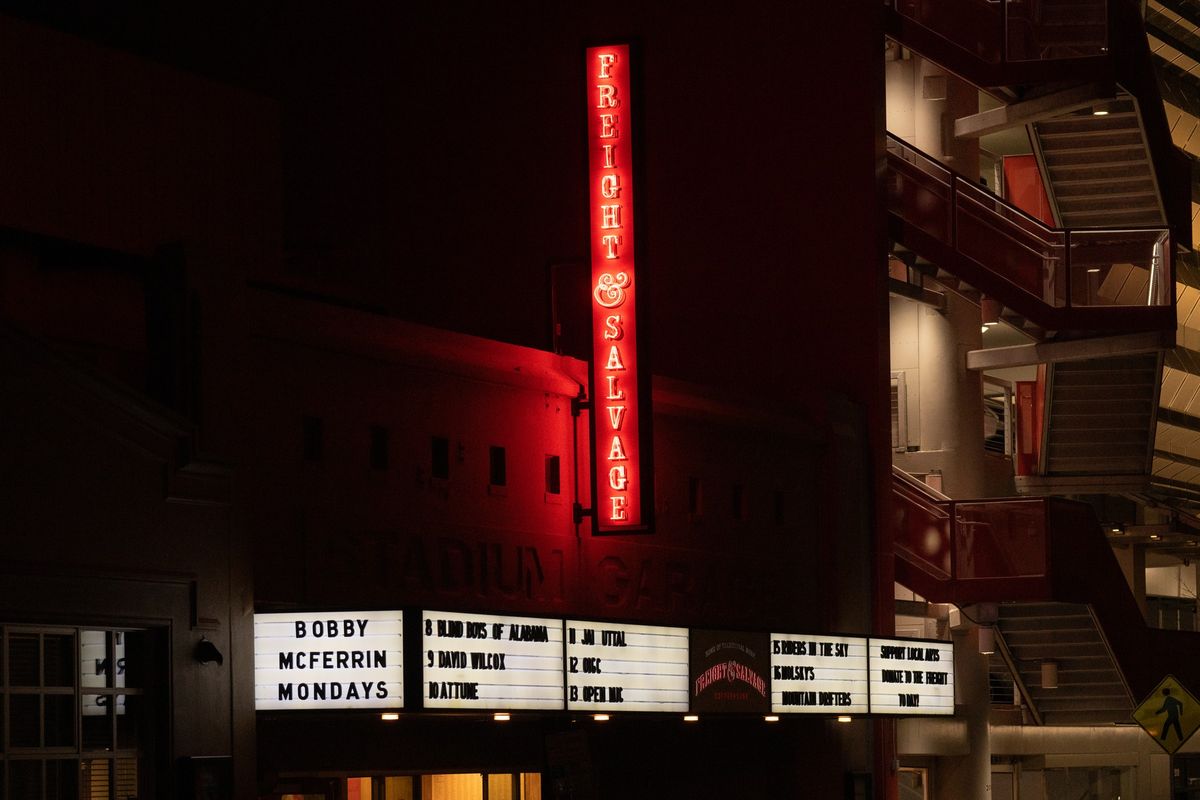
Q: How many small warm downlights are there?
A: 6